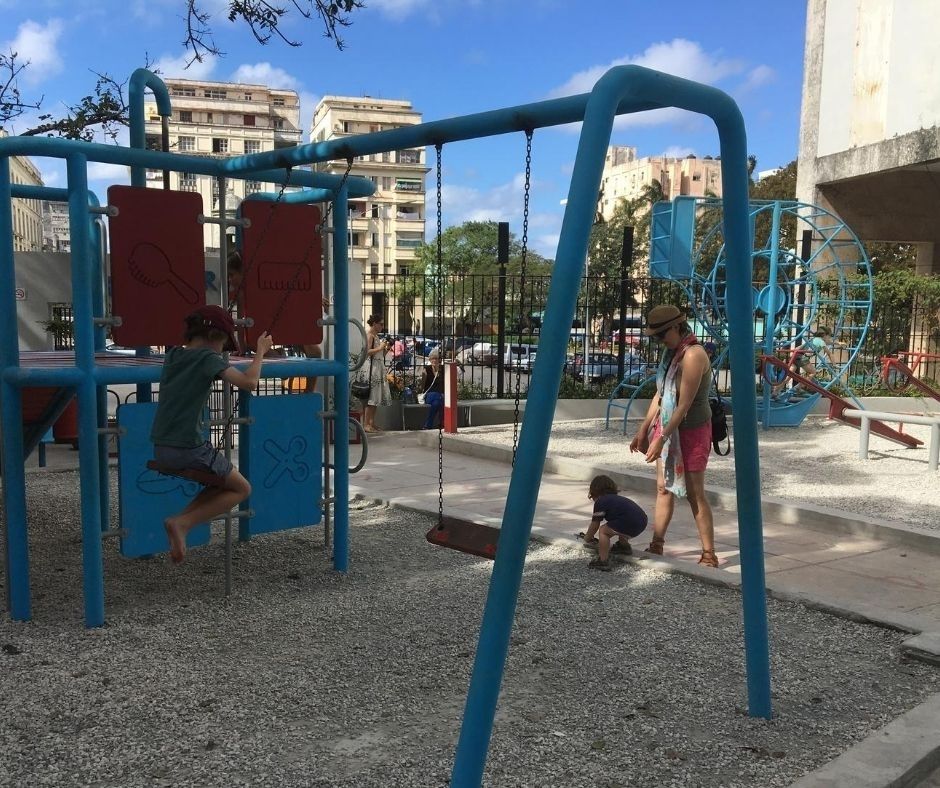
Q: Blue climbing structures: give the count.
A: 2